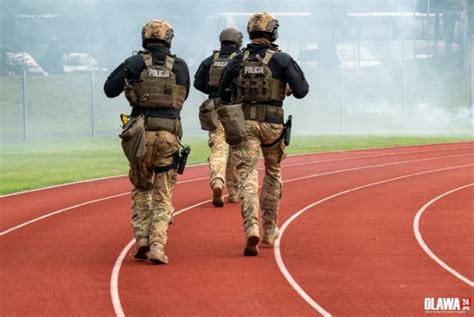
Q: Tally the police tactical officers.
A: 3